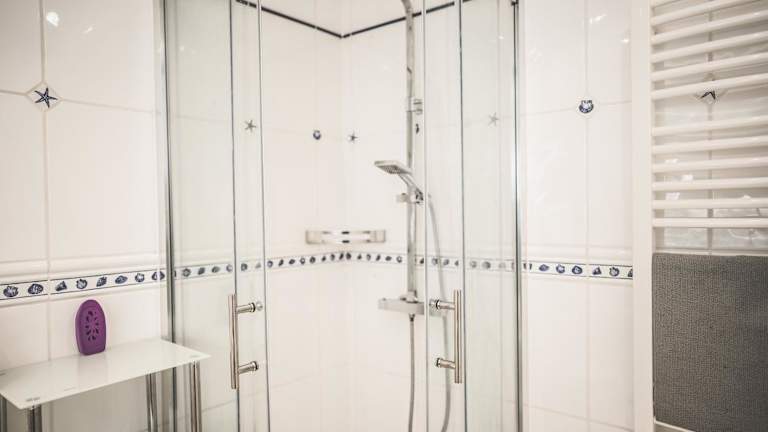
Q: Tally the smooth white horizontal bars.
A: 12